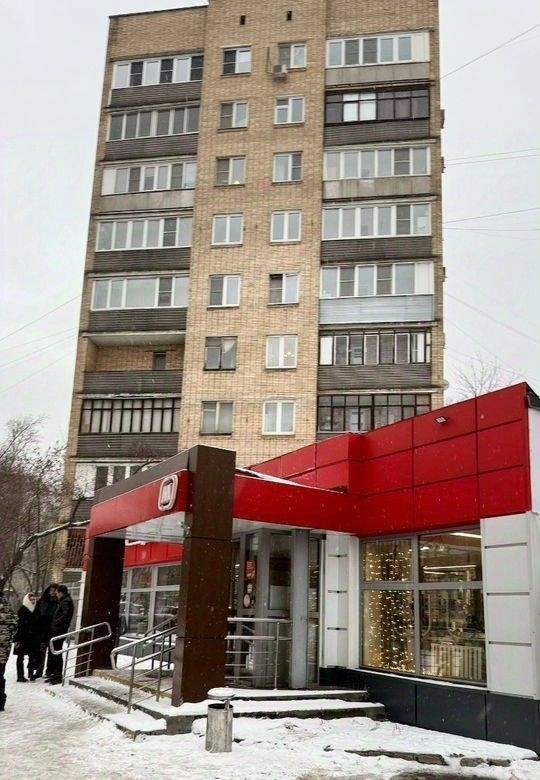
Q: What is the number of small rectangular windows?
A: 14